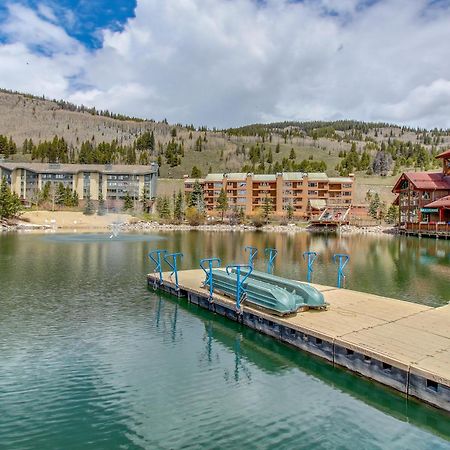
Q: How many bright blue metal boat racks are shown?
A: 8